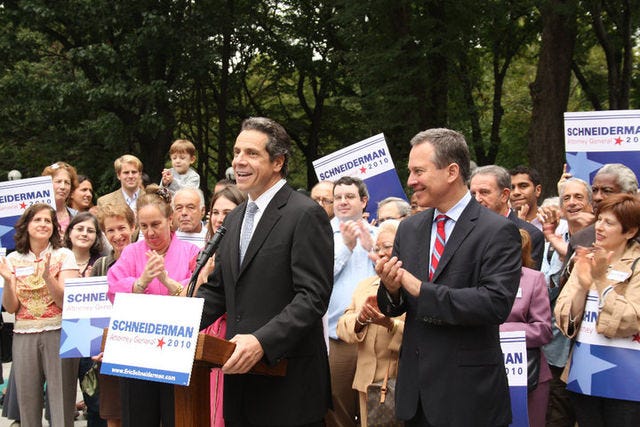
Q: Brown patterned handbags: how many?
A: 1